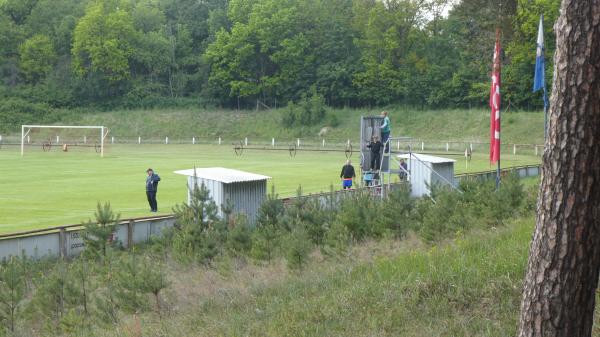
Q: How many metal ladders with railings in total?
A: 1